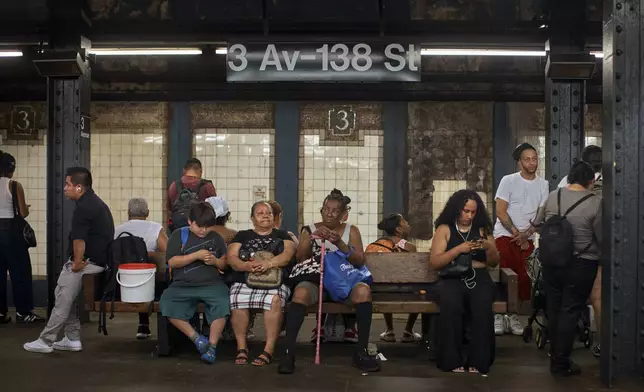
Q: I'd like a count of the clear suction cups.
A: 0